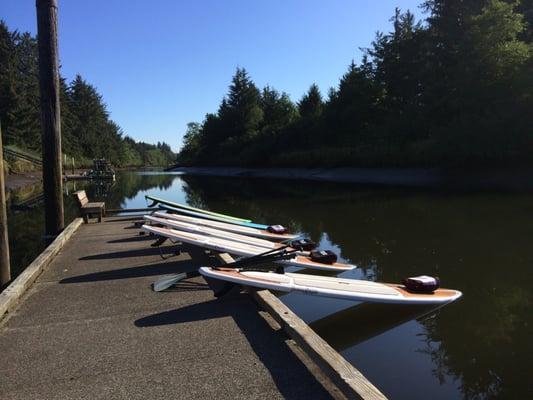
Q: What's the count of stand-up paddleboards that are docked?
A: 6